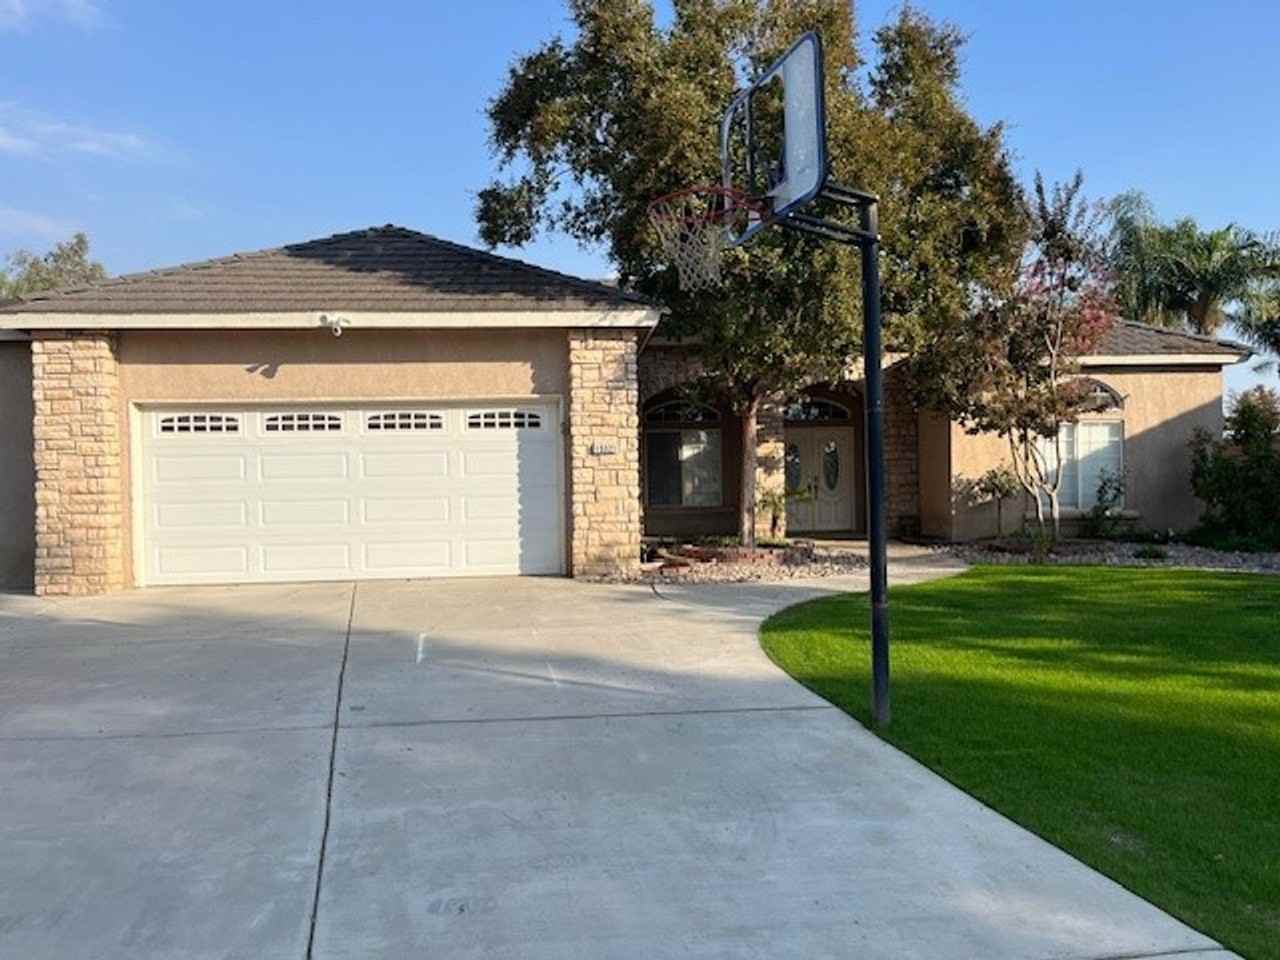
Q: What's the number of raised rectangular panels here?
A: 12